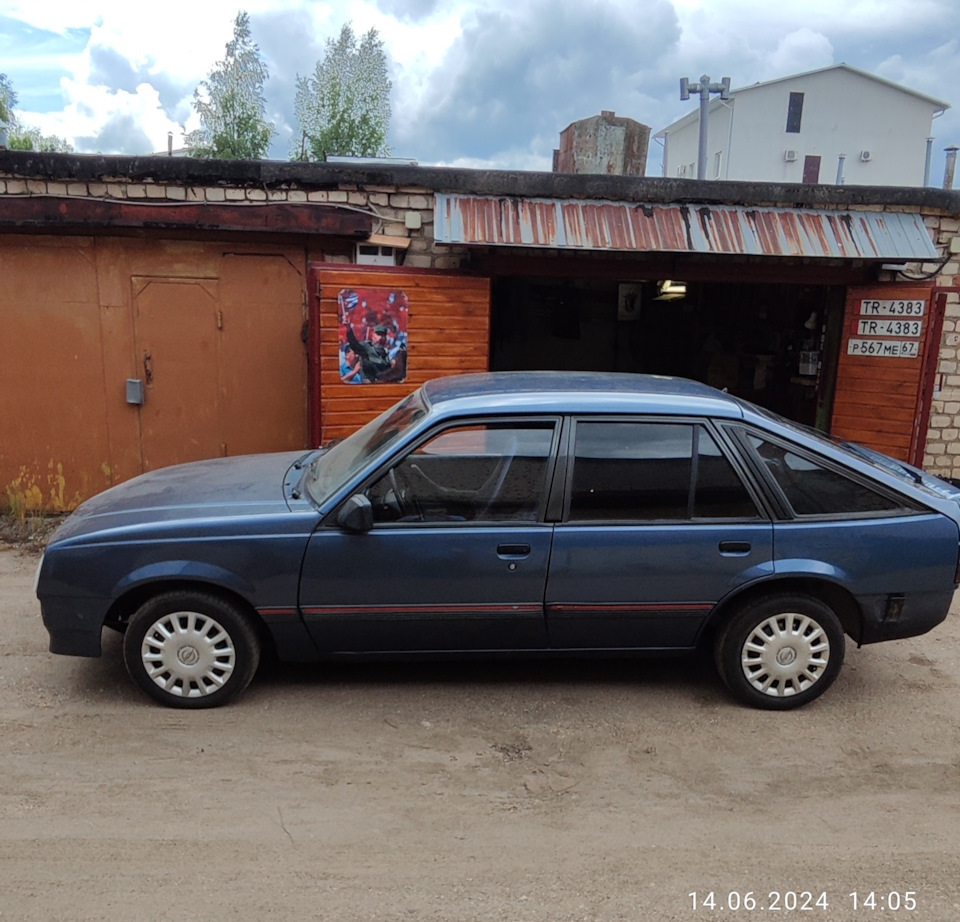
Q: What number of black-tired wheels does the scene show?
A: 2